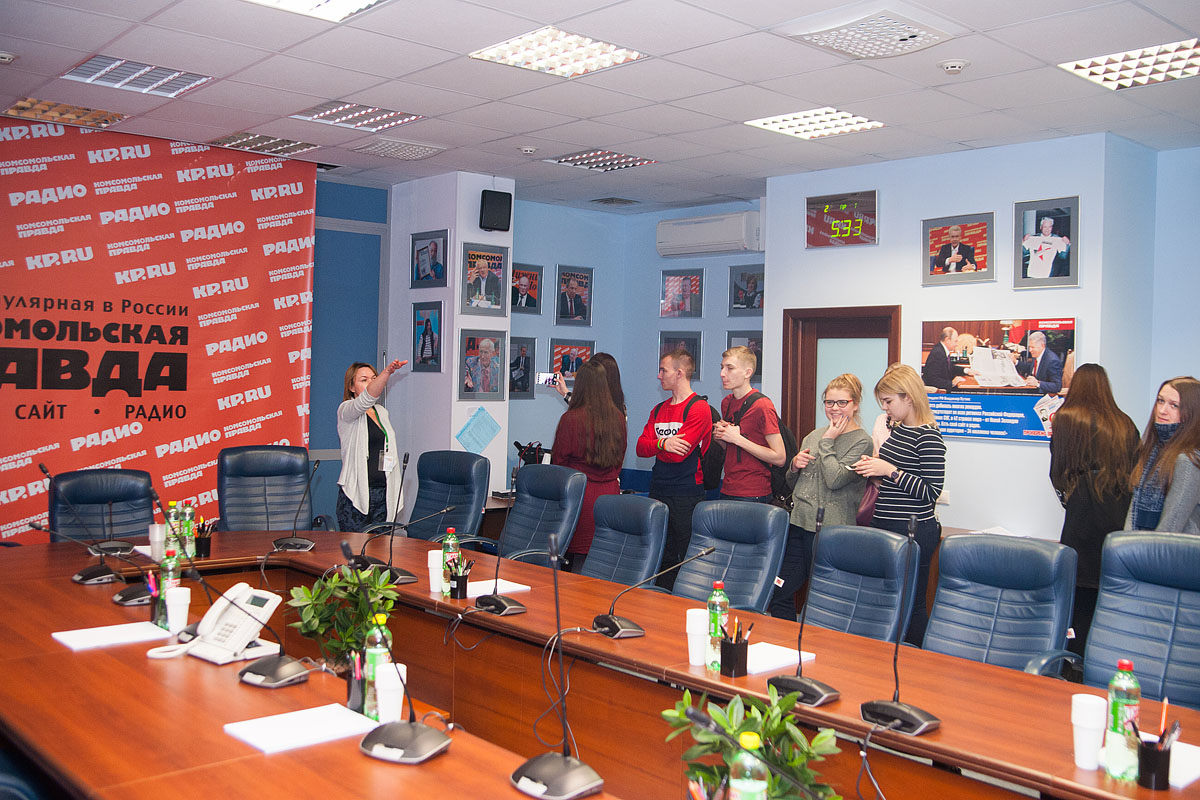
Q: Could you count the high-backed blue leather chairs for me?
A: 9